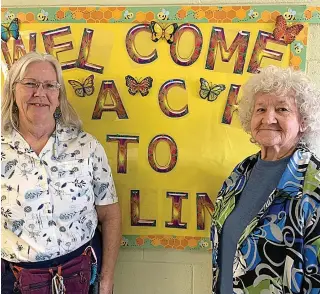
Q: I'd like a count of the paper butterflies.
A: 6